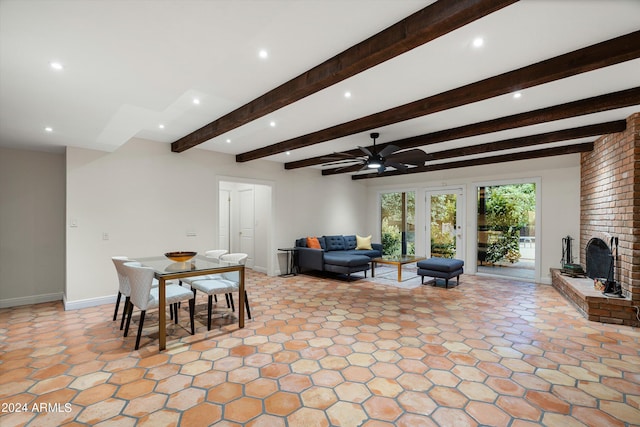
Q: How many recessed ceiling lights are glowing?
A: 11